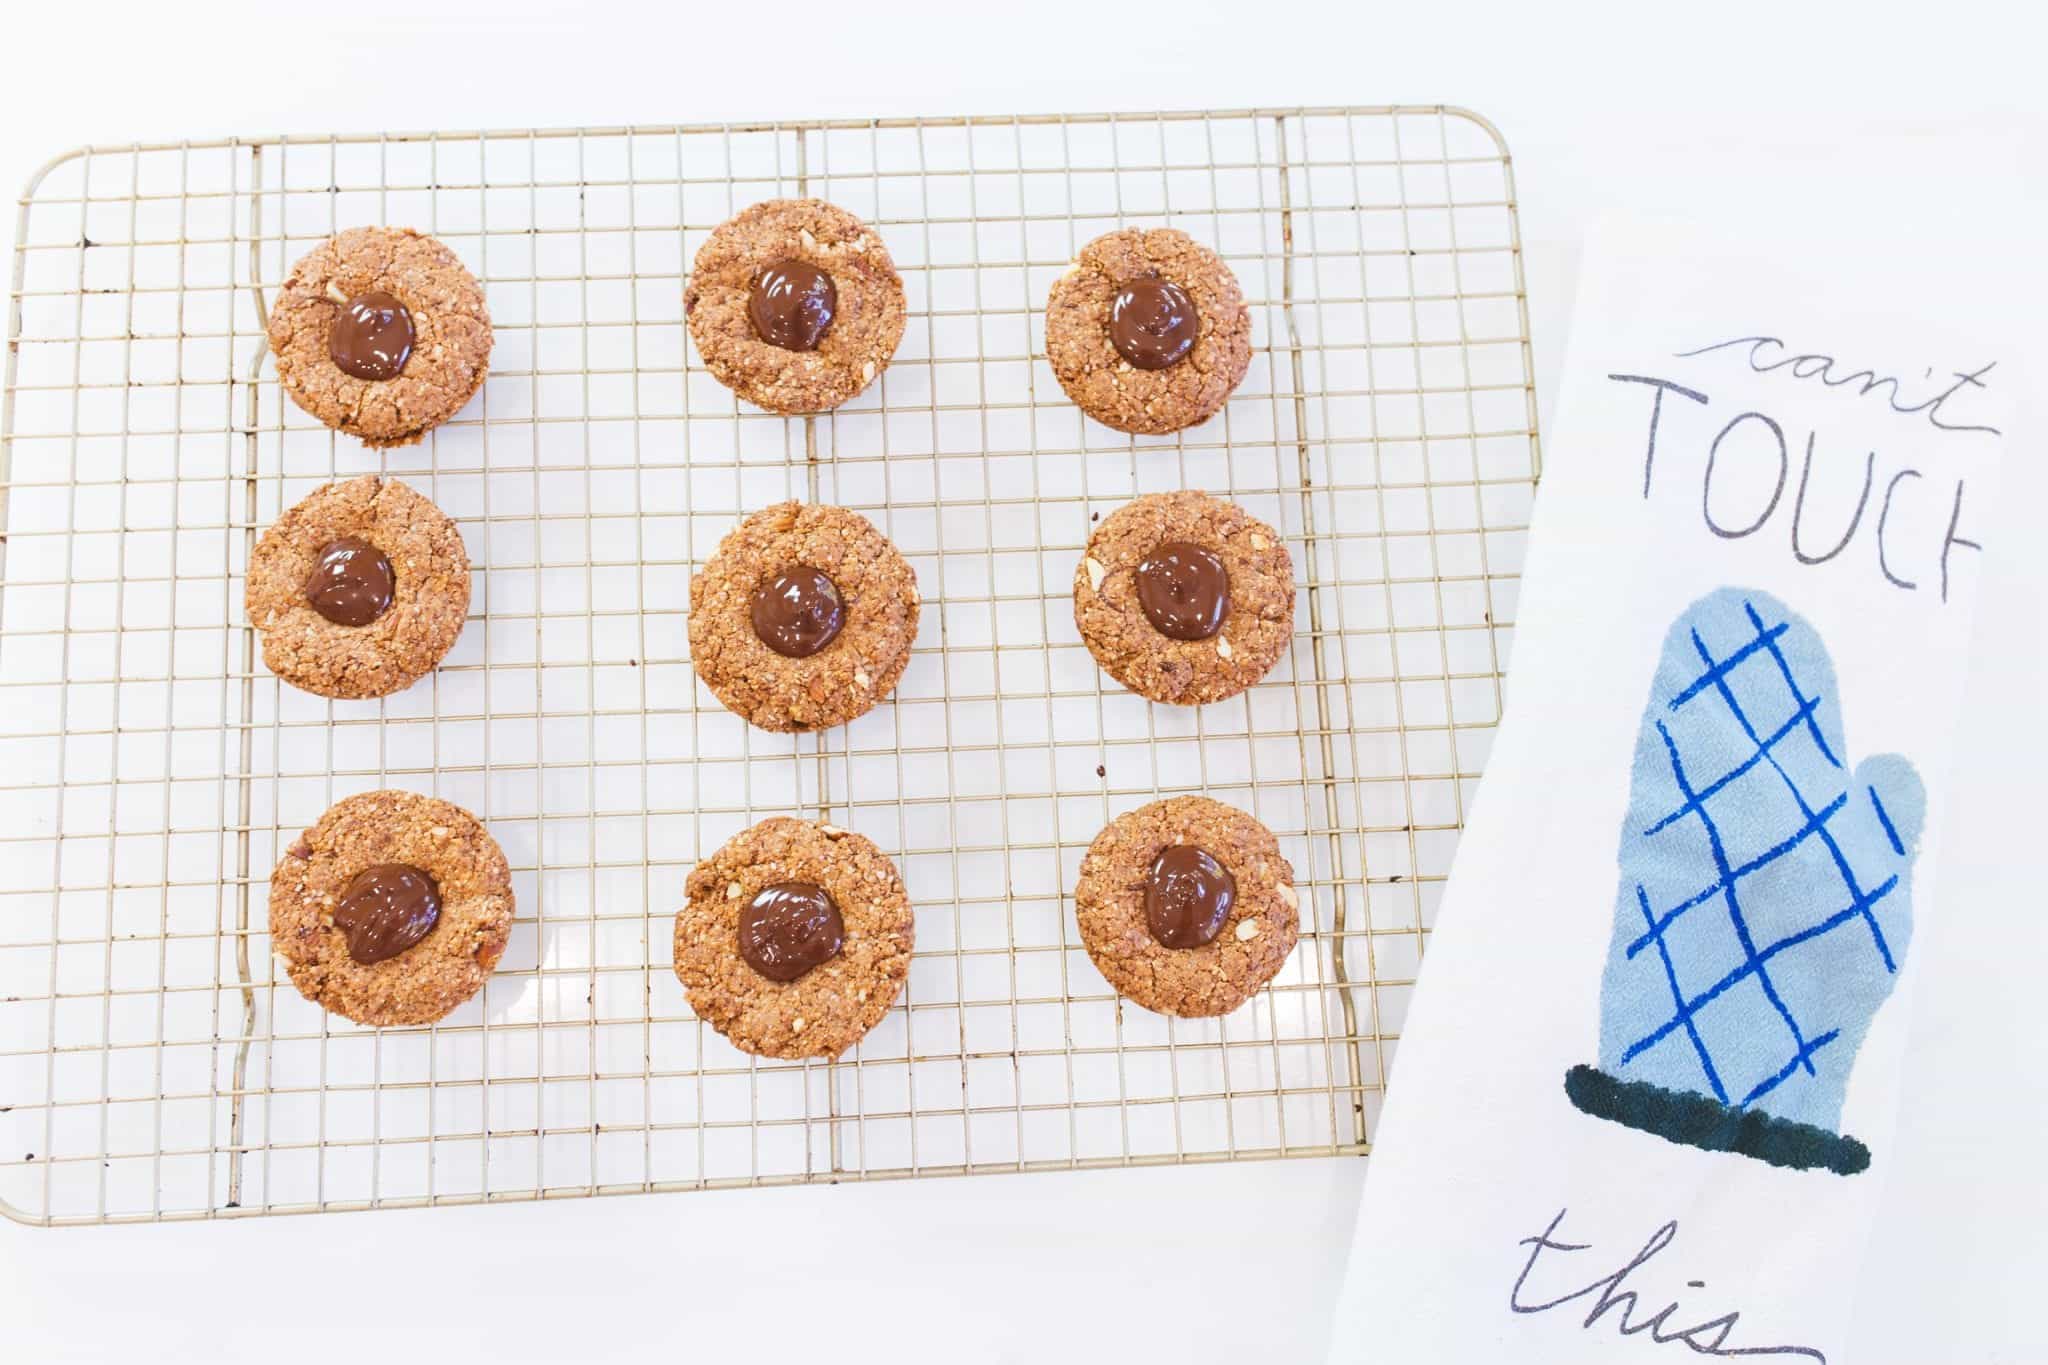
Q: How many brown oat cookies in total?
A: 9